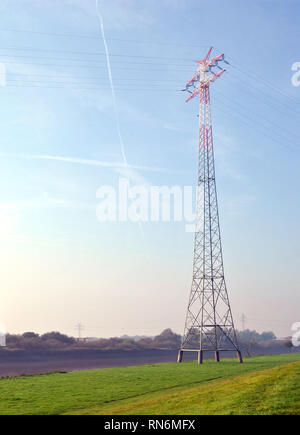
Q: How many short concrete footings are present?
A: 4